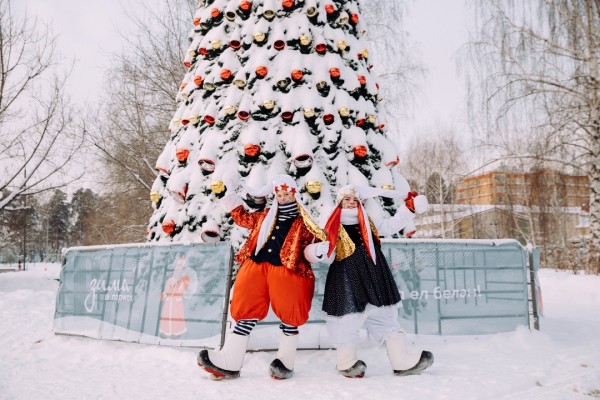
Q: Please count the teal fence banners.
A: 2